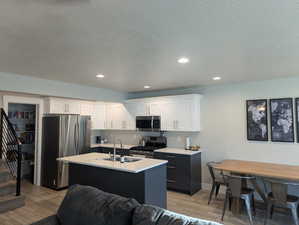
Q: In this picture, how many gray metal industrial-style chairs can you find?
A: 3